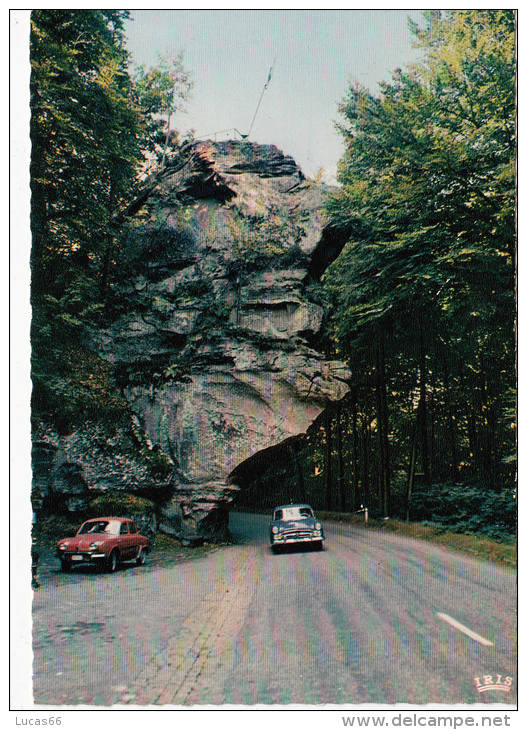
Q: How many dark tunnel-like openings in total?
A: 1